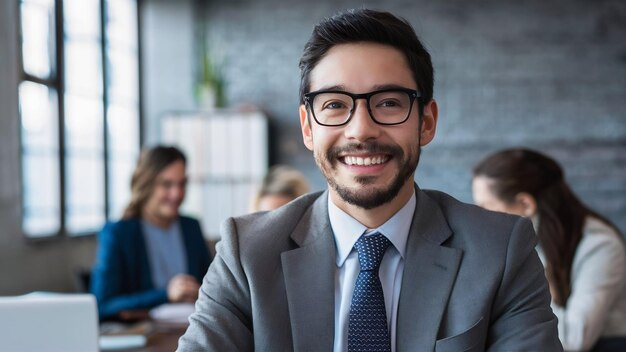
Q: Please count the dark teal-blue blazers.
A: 1